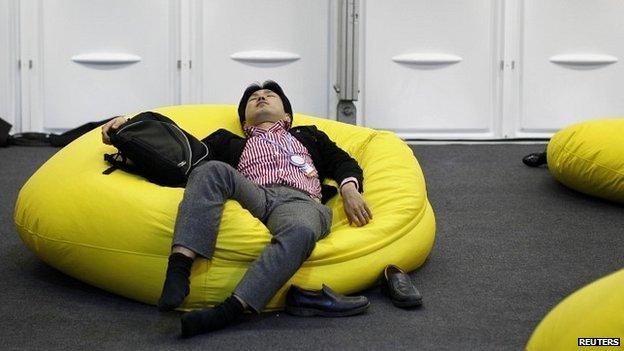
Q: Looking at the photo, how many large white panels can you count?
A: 4